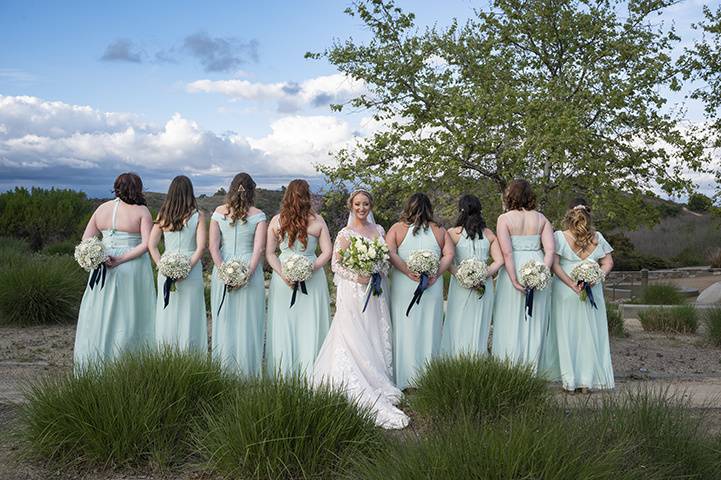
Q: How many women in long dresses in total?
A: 9